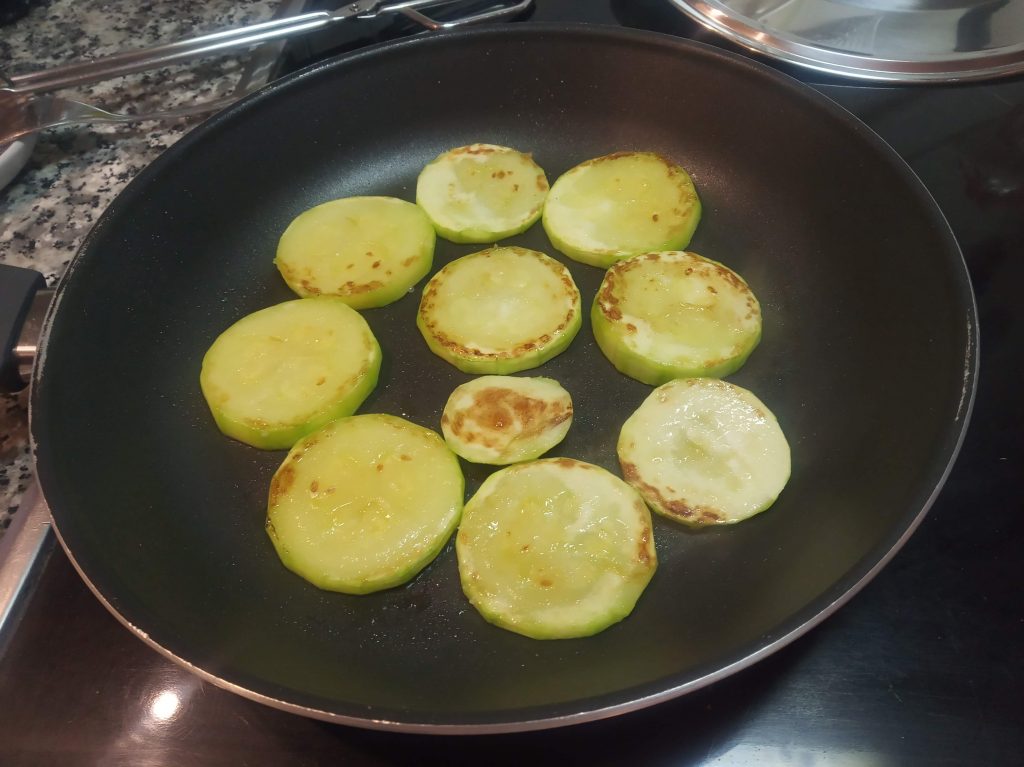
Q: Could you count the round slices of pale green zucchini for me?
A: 10